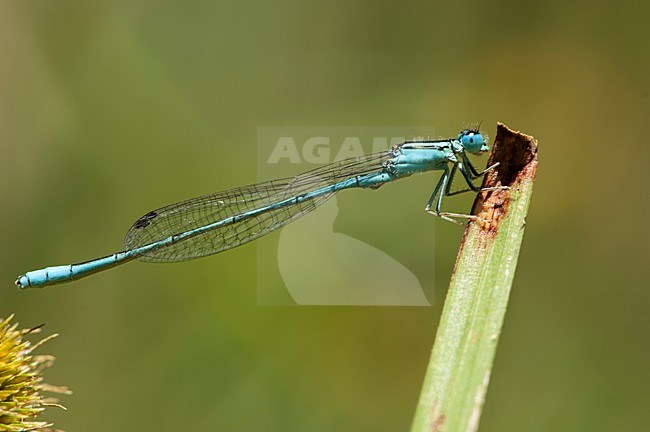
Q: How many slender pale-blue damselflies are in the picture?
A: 1